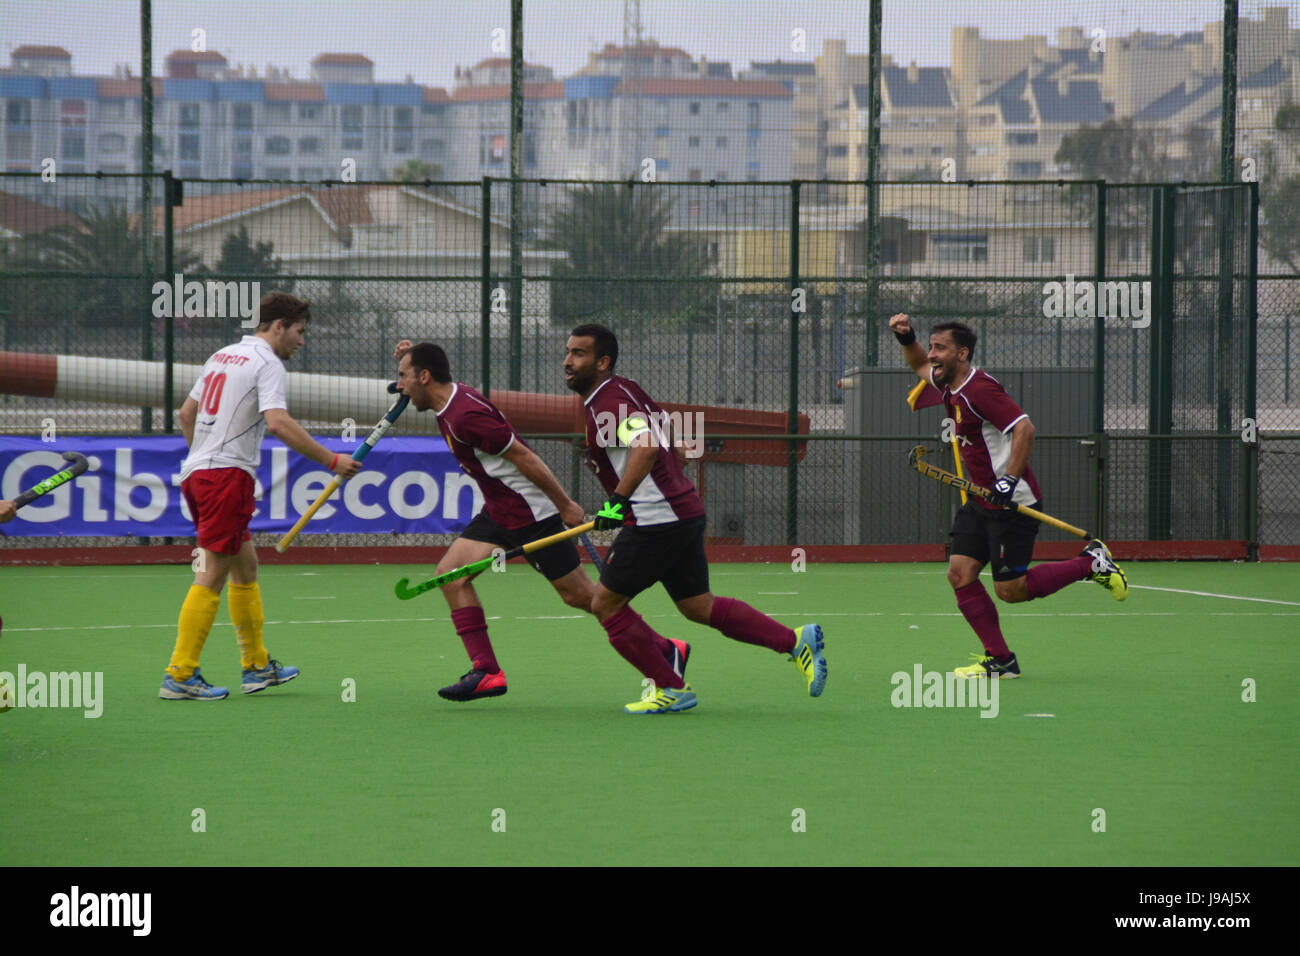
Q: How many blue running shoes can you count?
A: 2